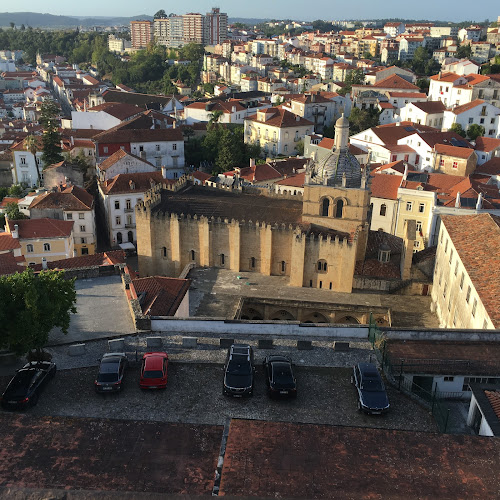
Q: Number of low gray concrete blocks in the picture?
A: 8